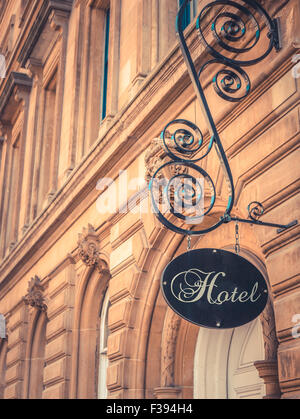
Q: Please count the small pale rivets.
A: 4